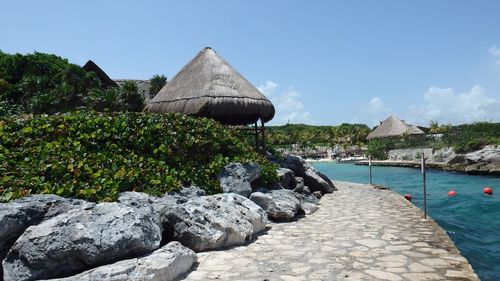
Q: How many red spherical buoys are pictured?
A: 3